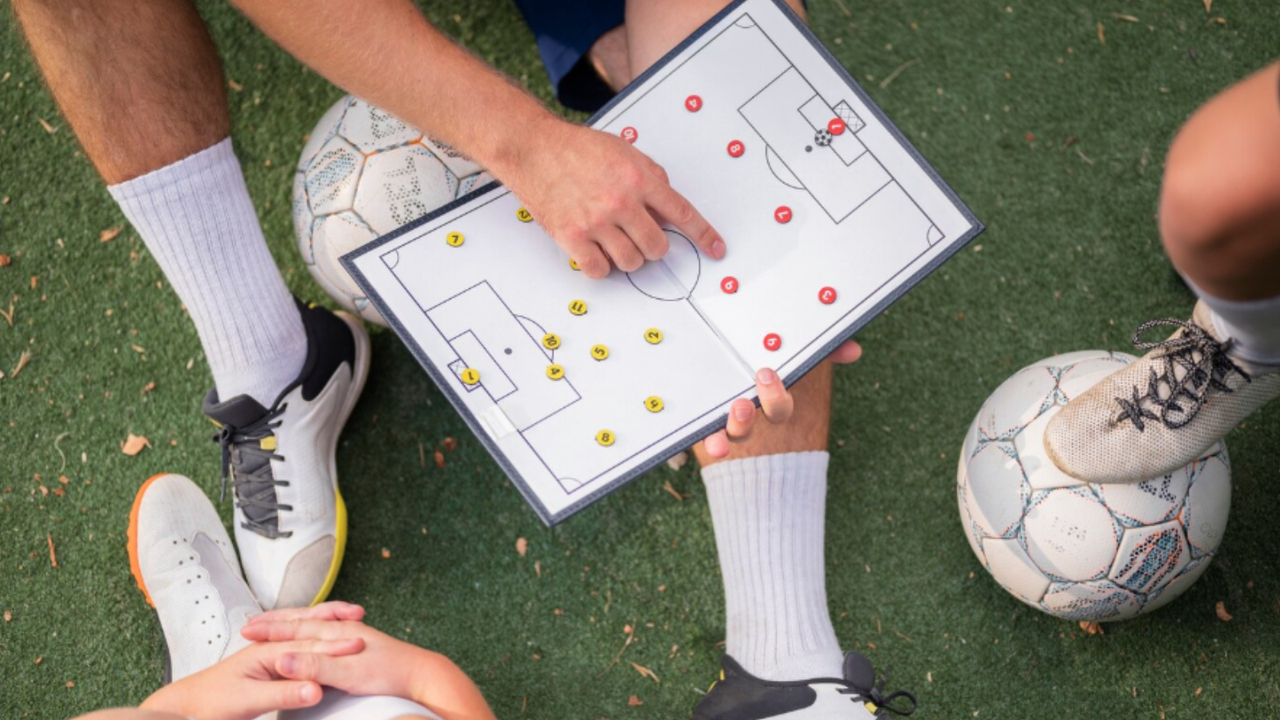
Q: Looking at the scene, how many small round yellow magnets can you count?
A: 11